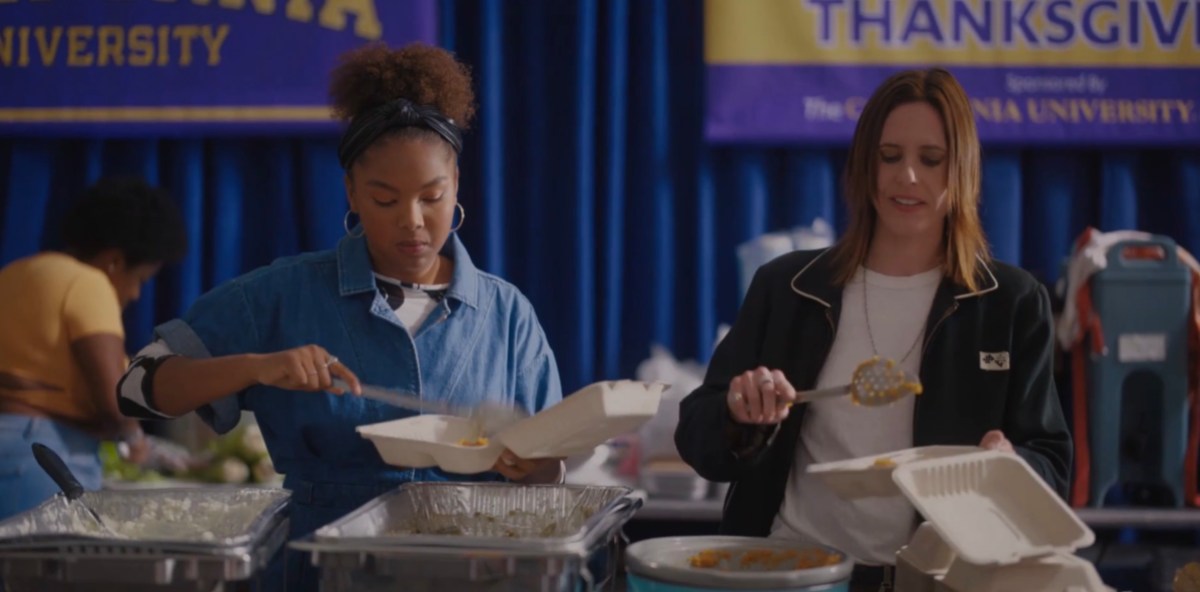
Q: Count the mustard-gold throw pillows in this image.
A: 0